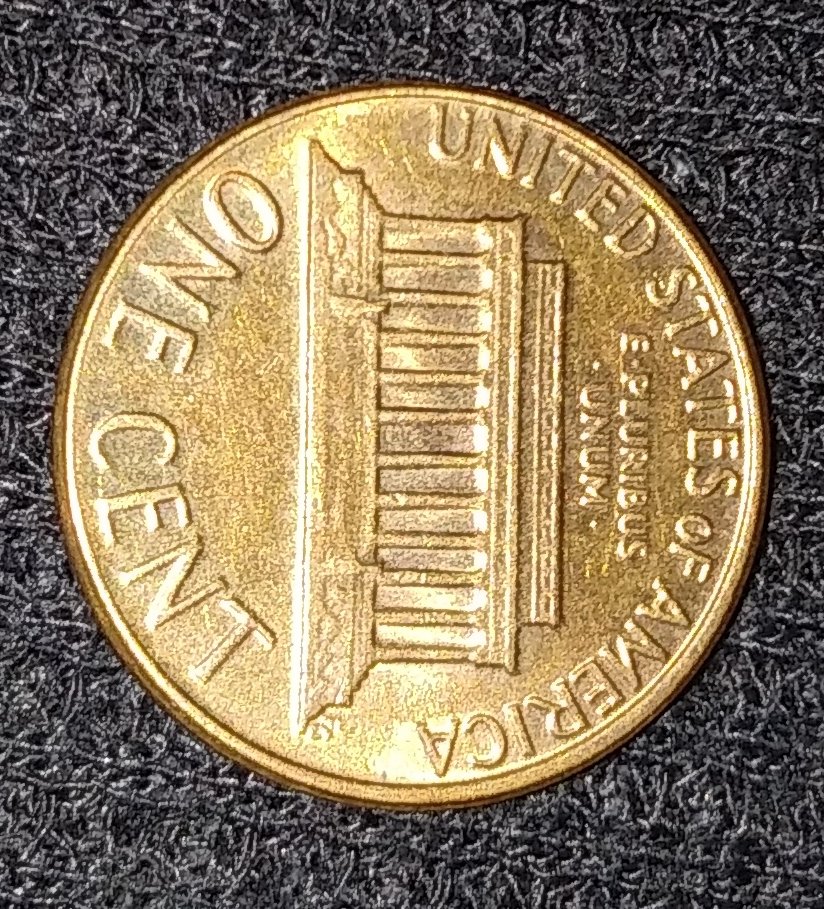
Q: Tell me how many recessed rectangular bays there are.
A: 11